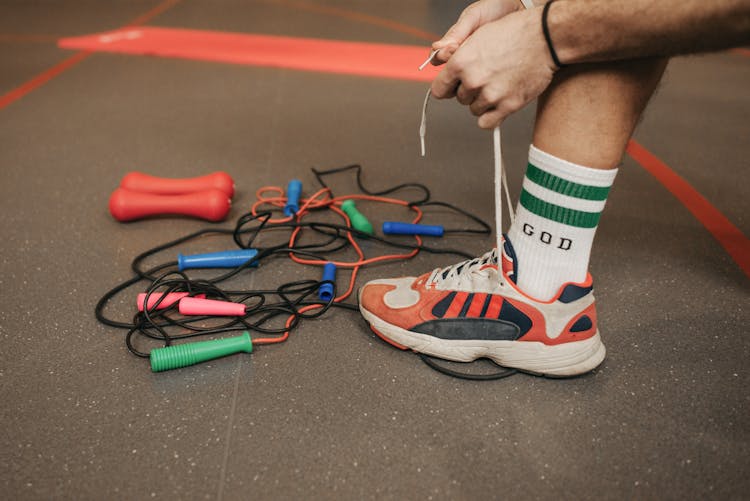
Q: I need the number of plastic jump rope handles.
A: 8